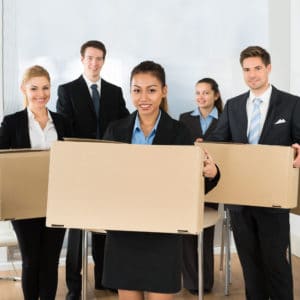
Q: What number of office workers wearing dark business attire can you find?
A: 5